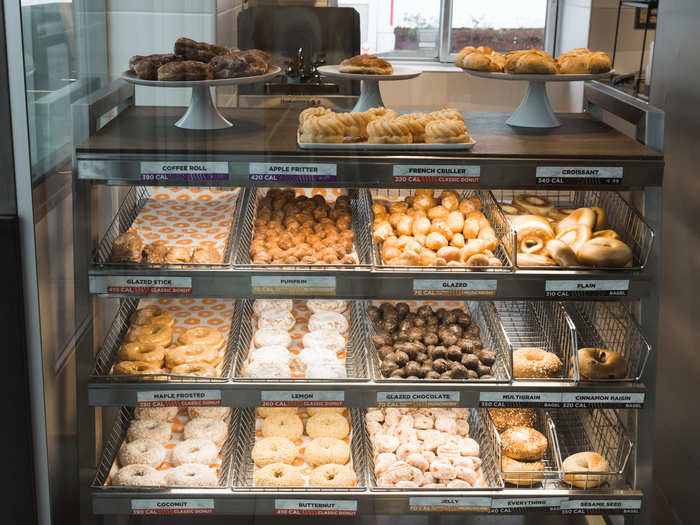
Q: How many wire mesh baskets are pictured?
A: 14